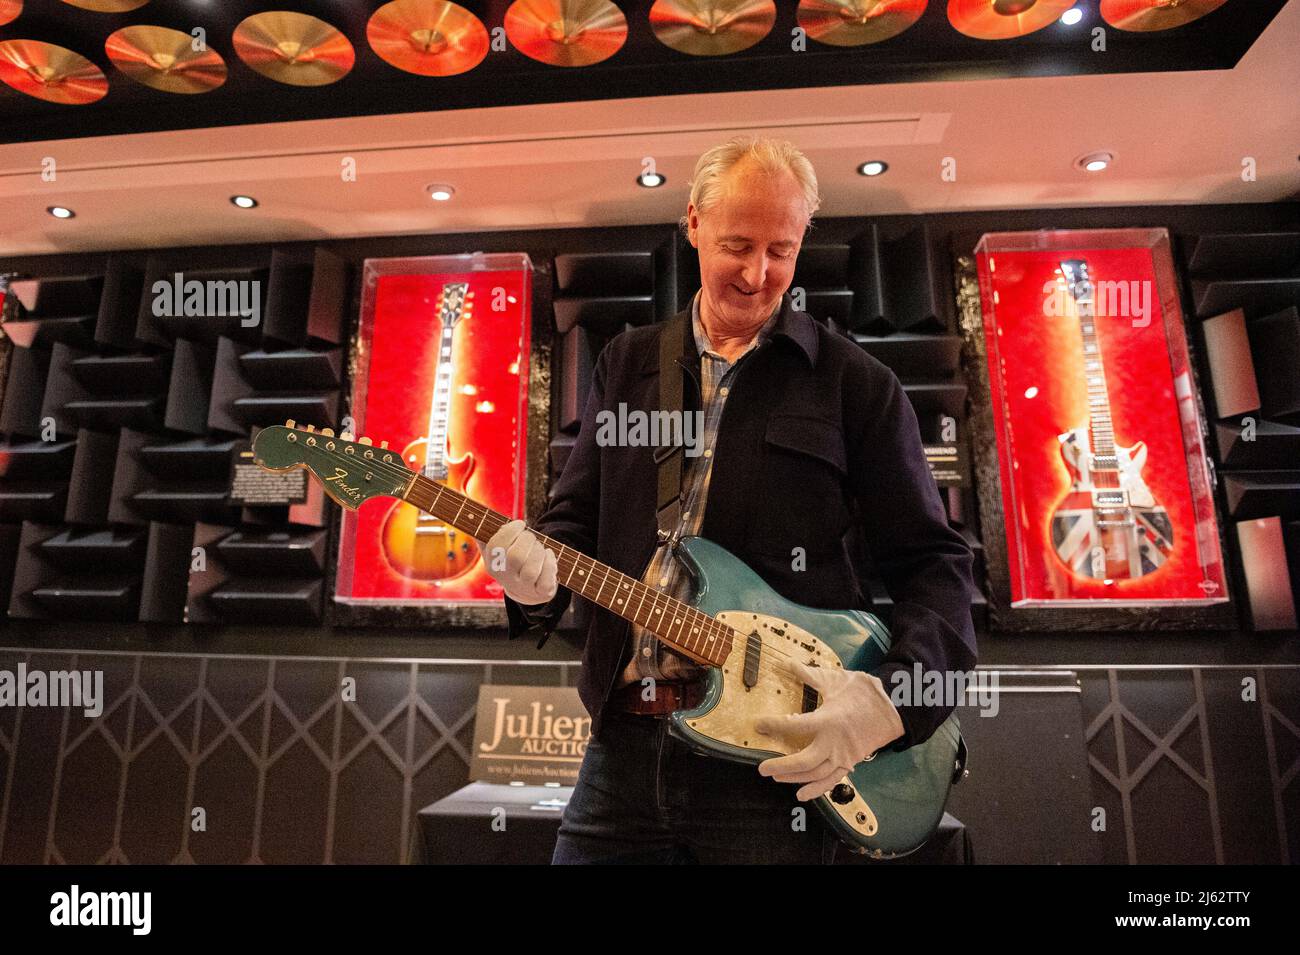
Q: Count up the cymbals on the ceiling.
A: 11